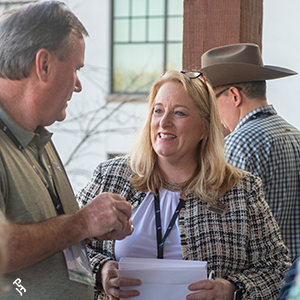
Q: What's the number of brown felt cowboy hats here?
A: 1